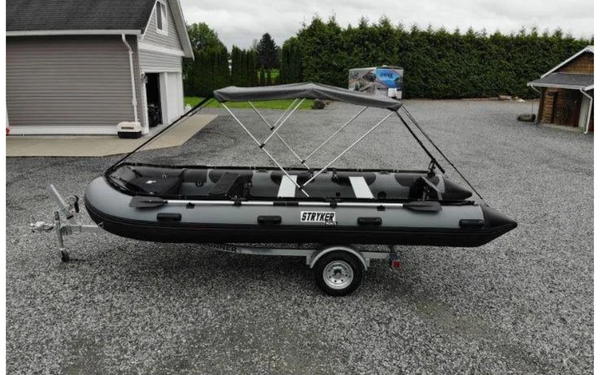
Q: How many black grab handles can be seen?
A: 4